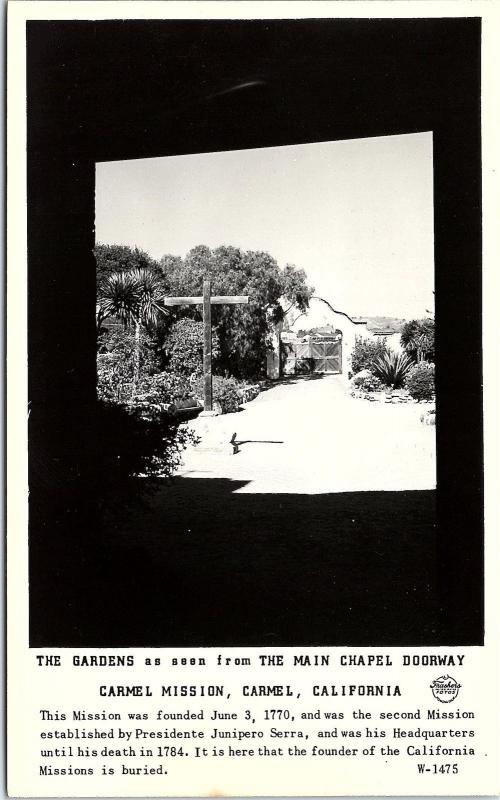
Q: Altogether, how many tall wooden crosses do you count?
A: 1